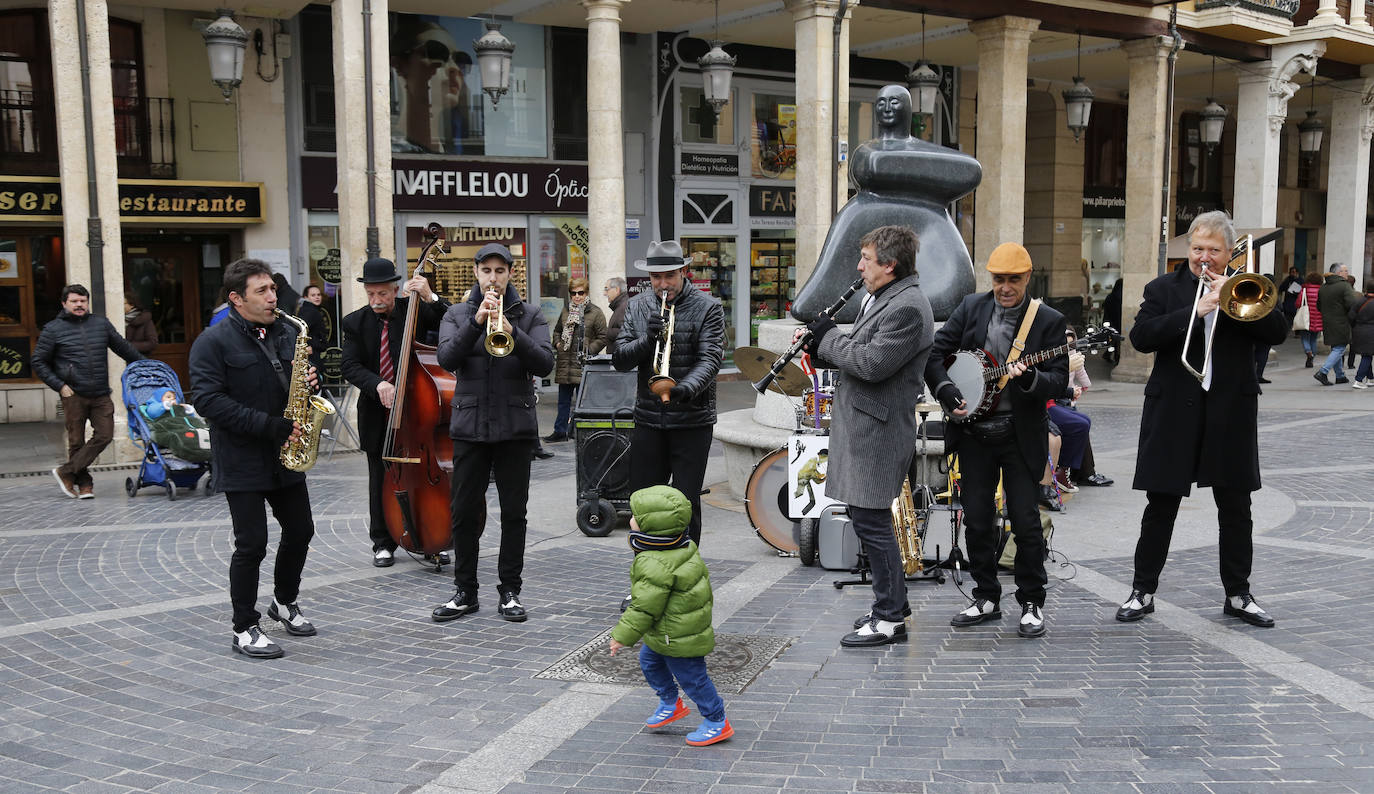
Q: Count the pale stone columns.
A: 8